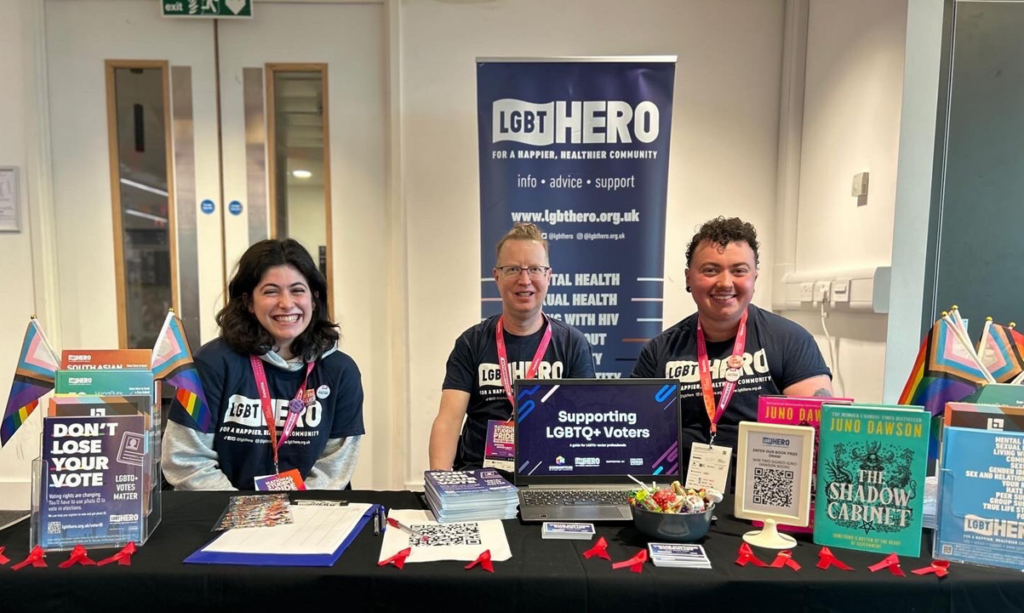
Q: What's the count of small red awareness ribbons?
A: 13